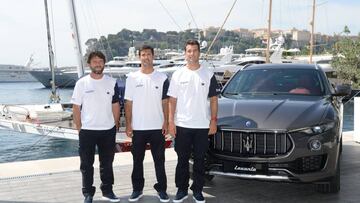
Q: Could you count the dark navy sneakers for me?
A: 6